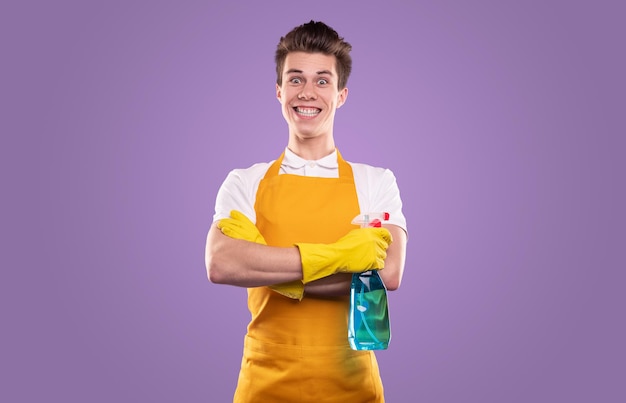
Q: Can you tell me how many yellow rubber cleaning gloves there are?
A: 2